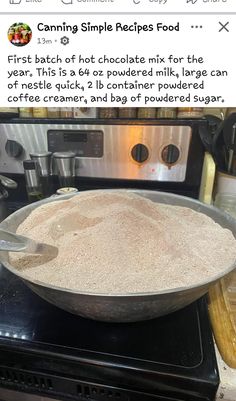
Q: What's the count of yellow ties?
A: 0